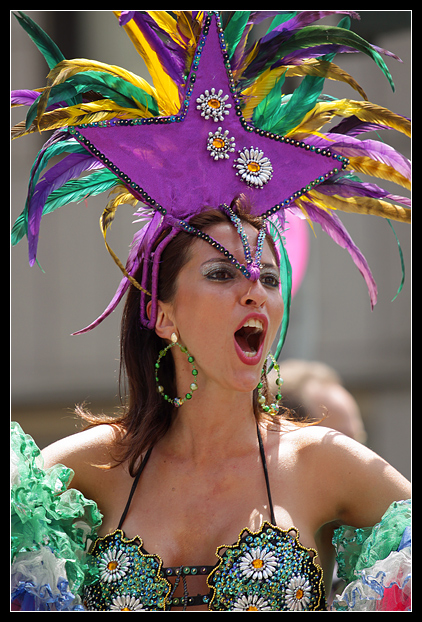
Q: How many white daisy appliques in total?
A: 8